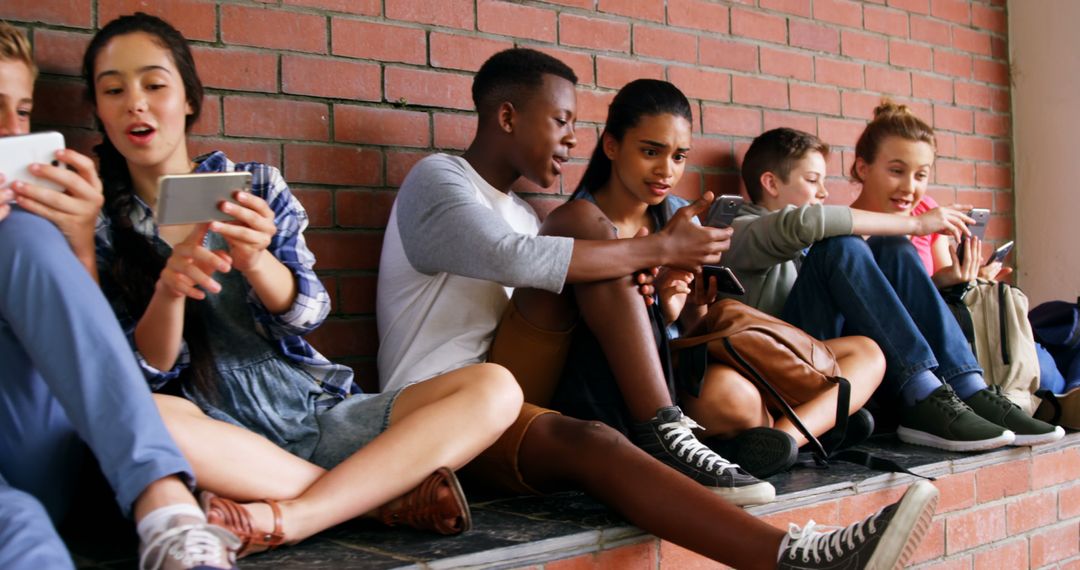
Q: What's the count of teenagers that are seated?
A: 6